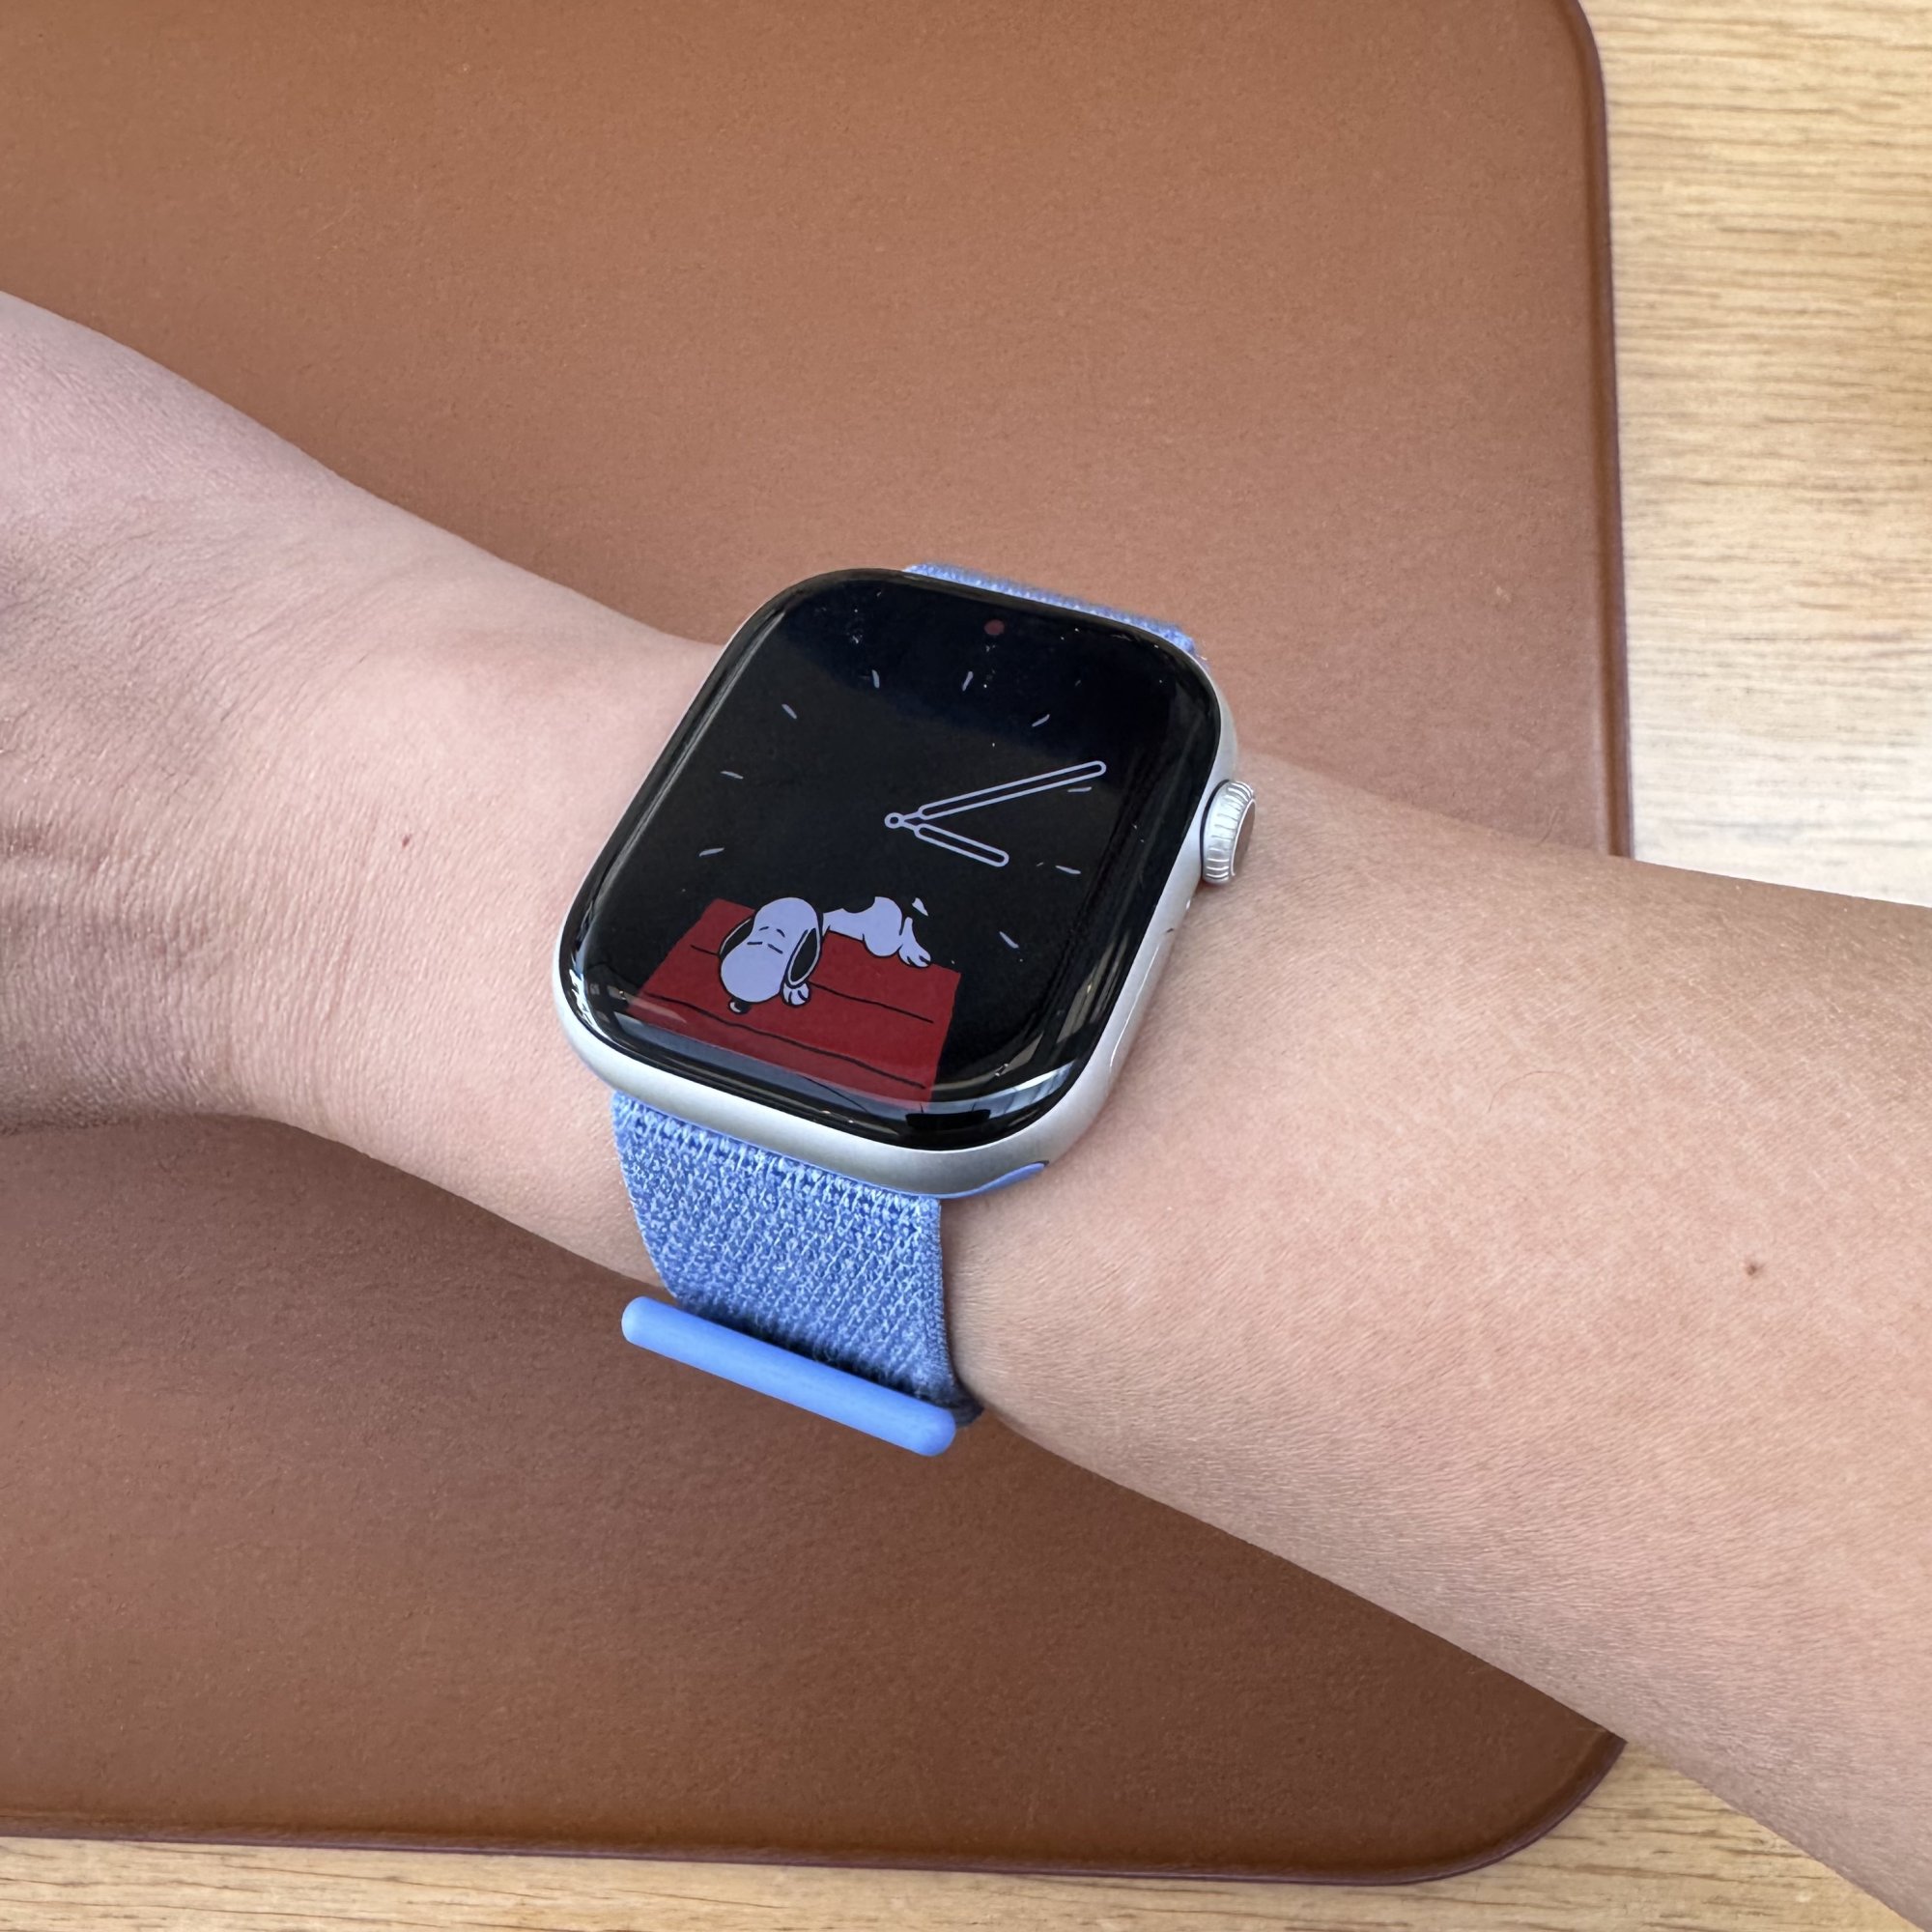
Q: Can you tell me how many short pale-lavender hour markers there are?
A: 9